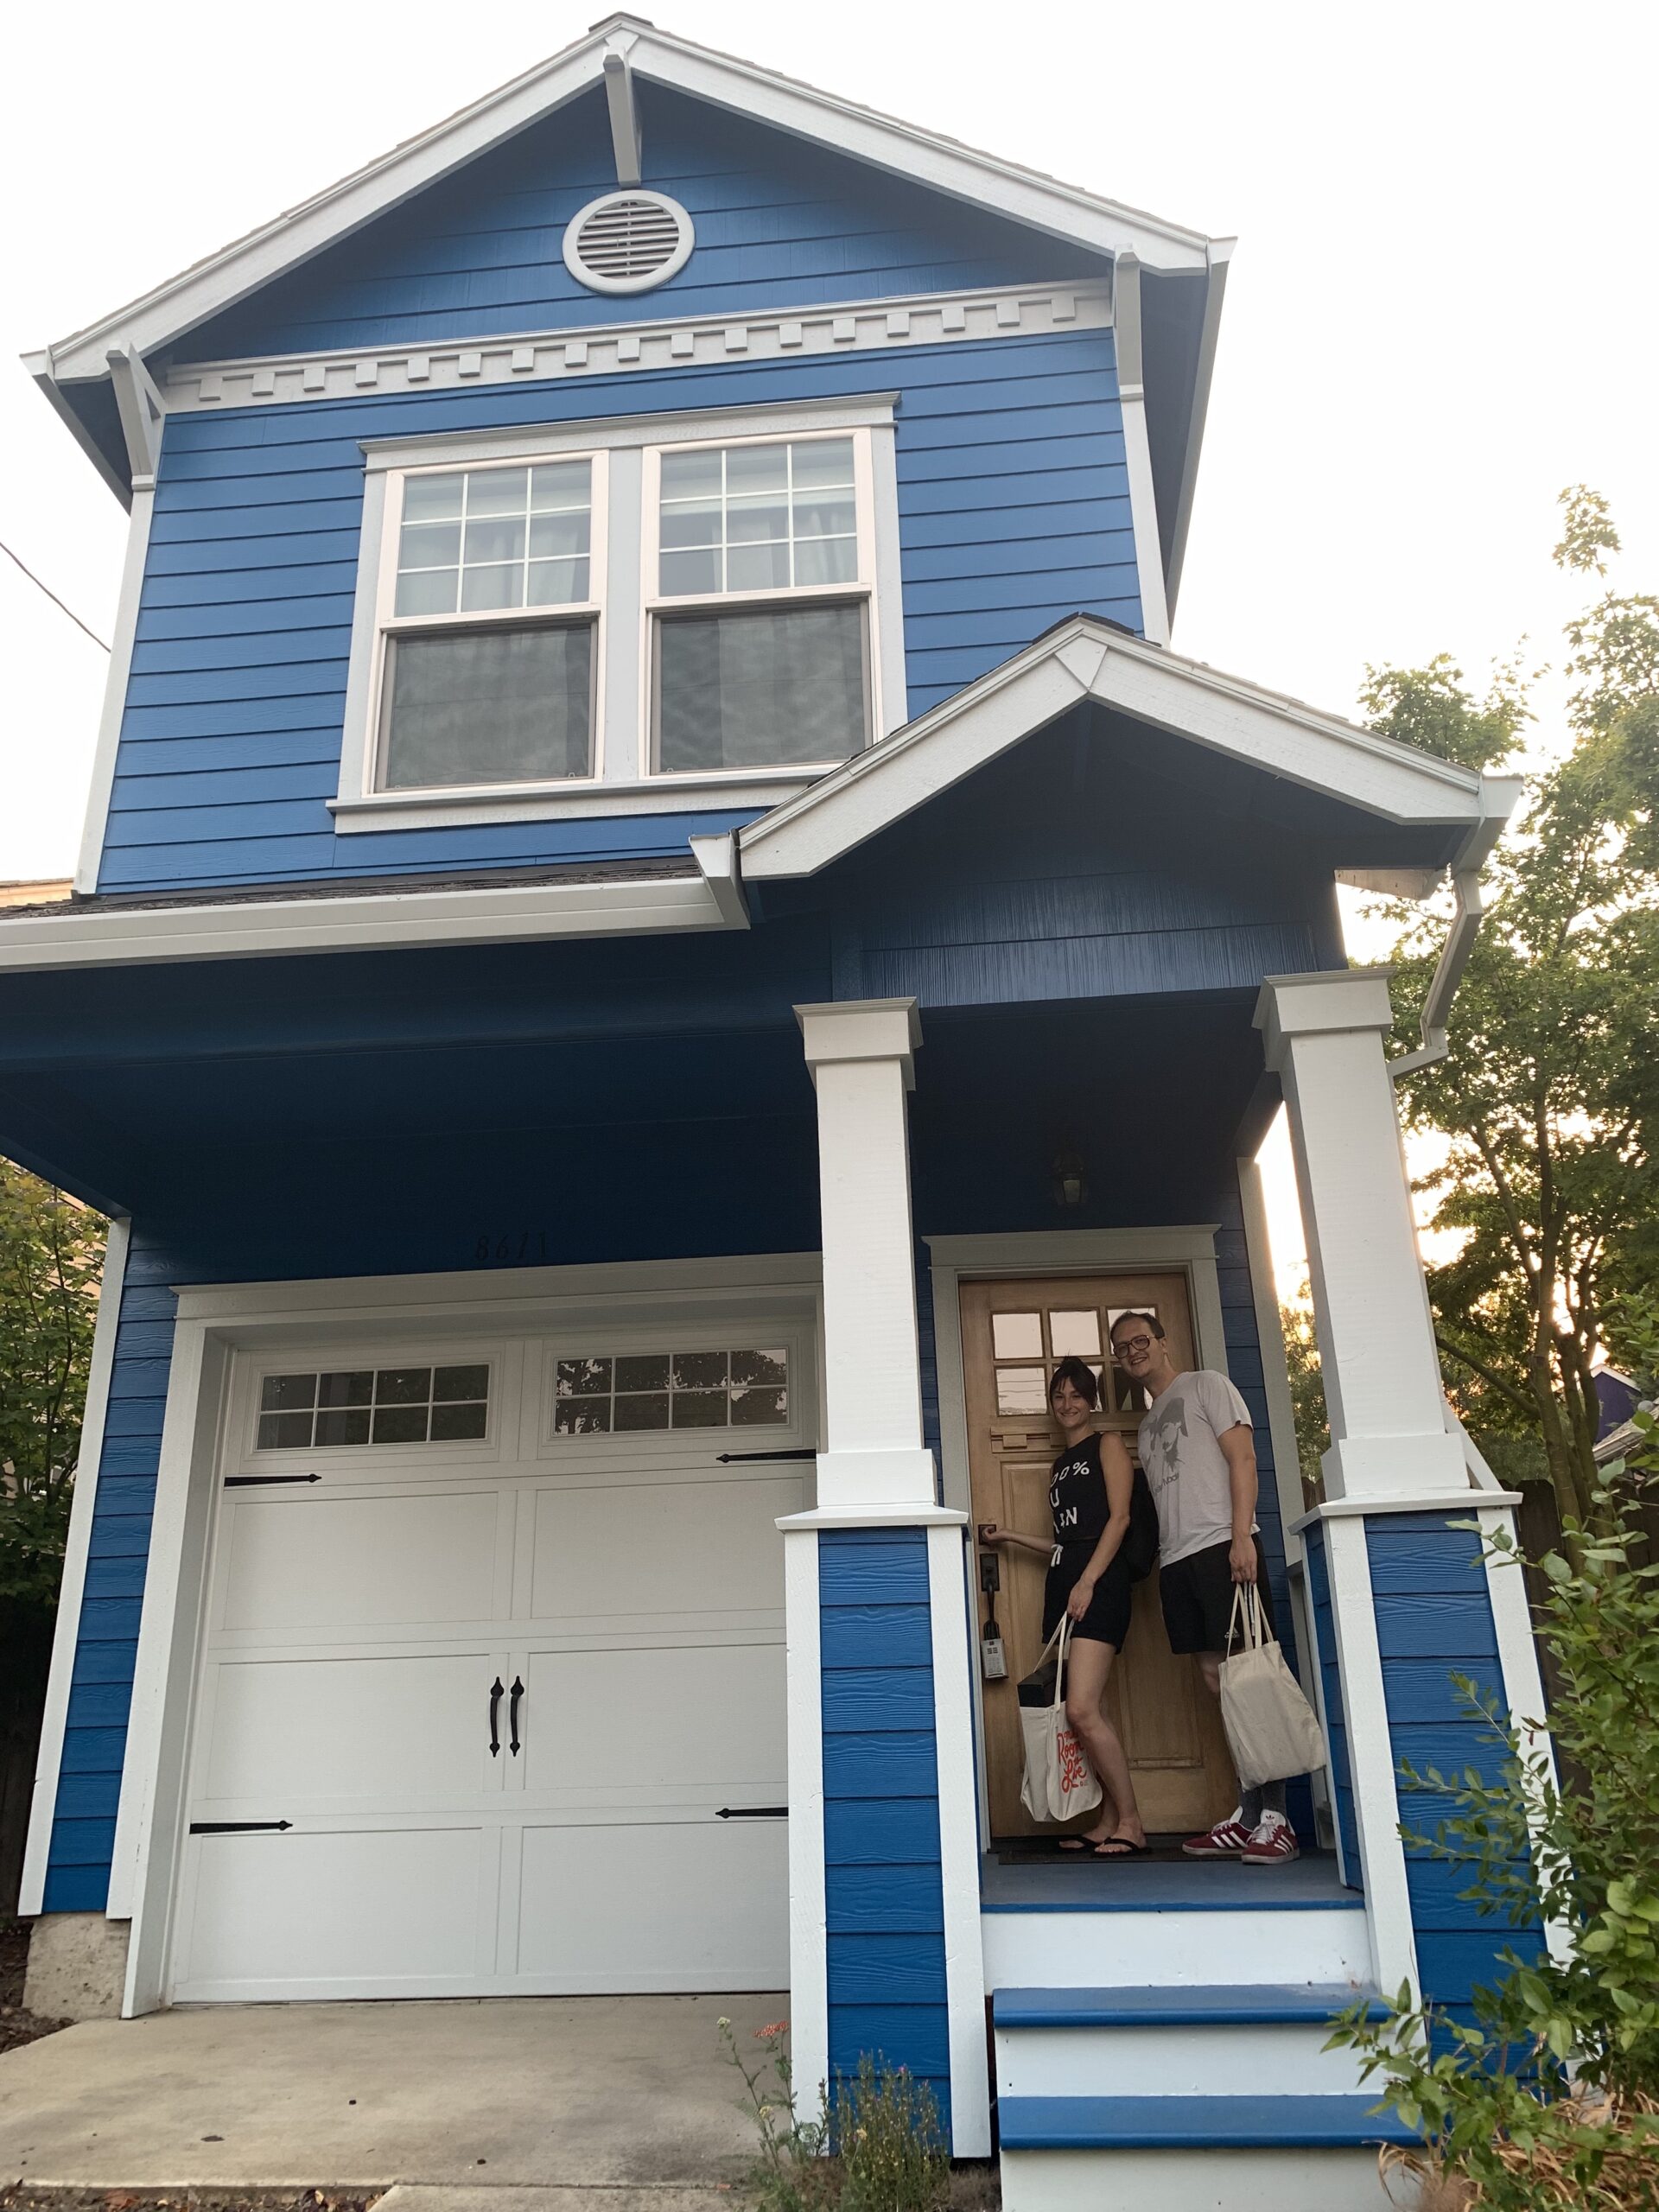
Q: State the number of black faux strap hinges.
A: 4